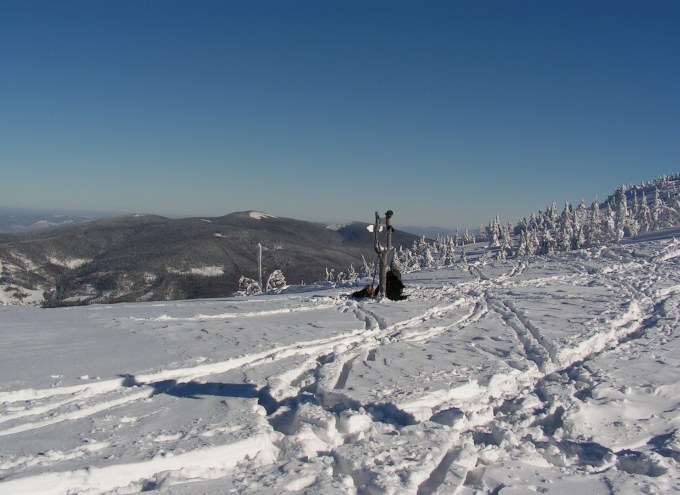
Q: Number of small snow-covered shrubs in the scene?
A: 2